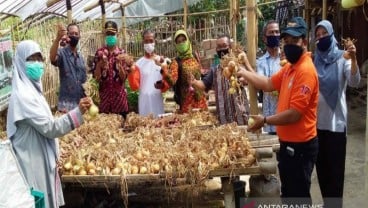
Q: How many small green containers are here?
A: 1